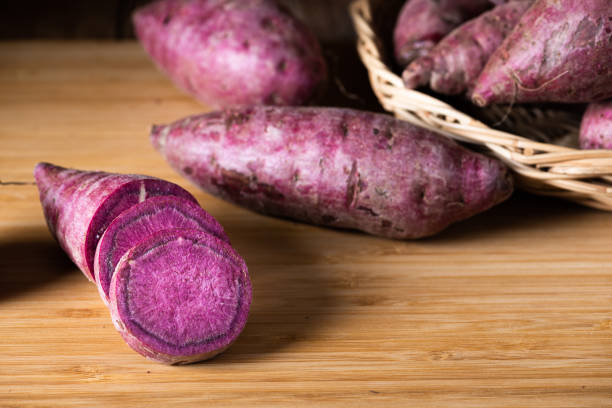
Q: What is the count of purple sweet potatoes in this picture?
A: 7